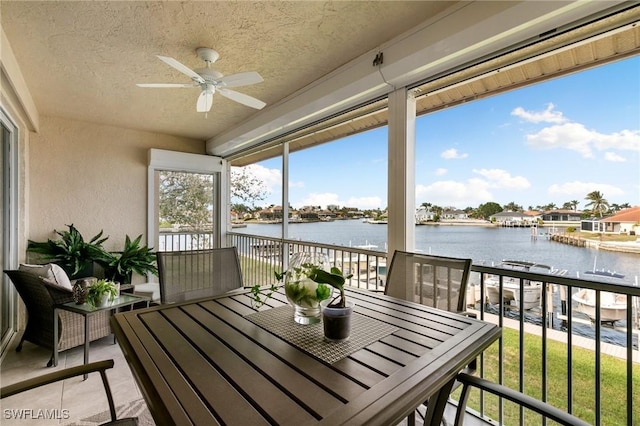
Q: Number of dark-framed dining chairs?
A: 4